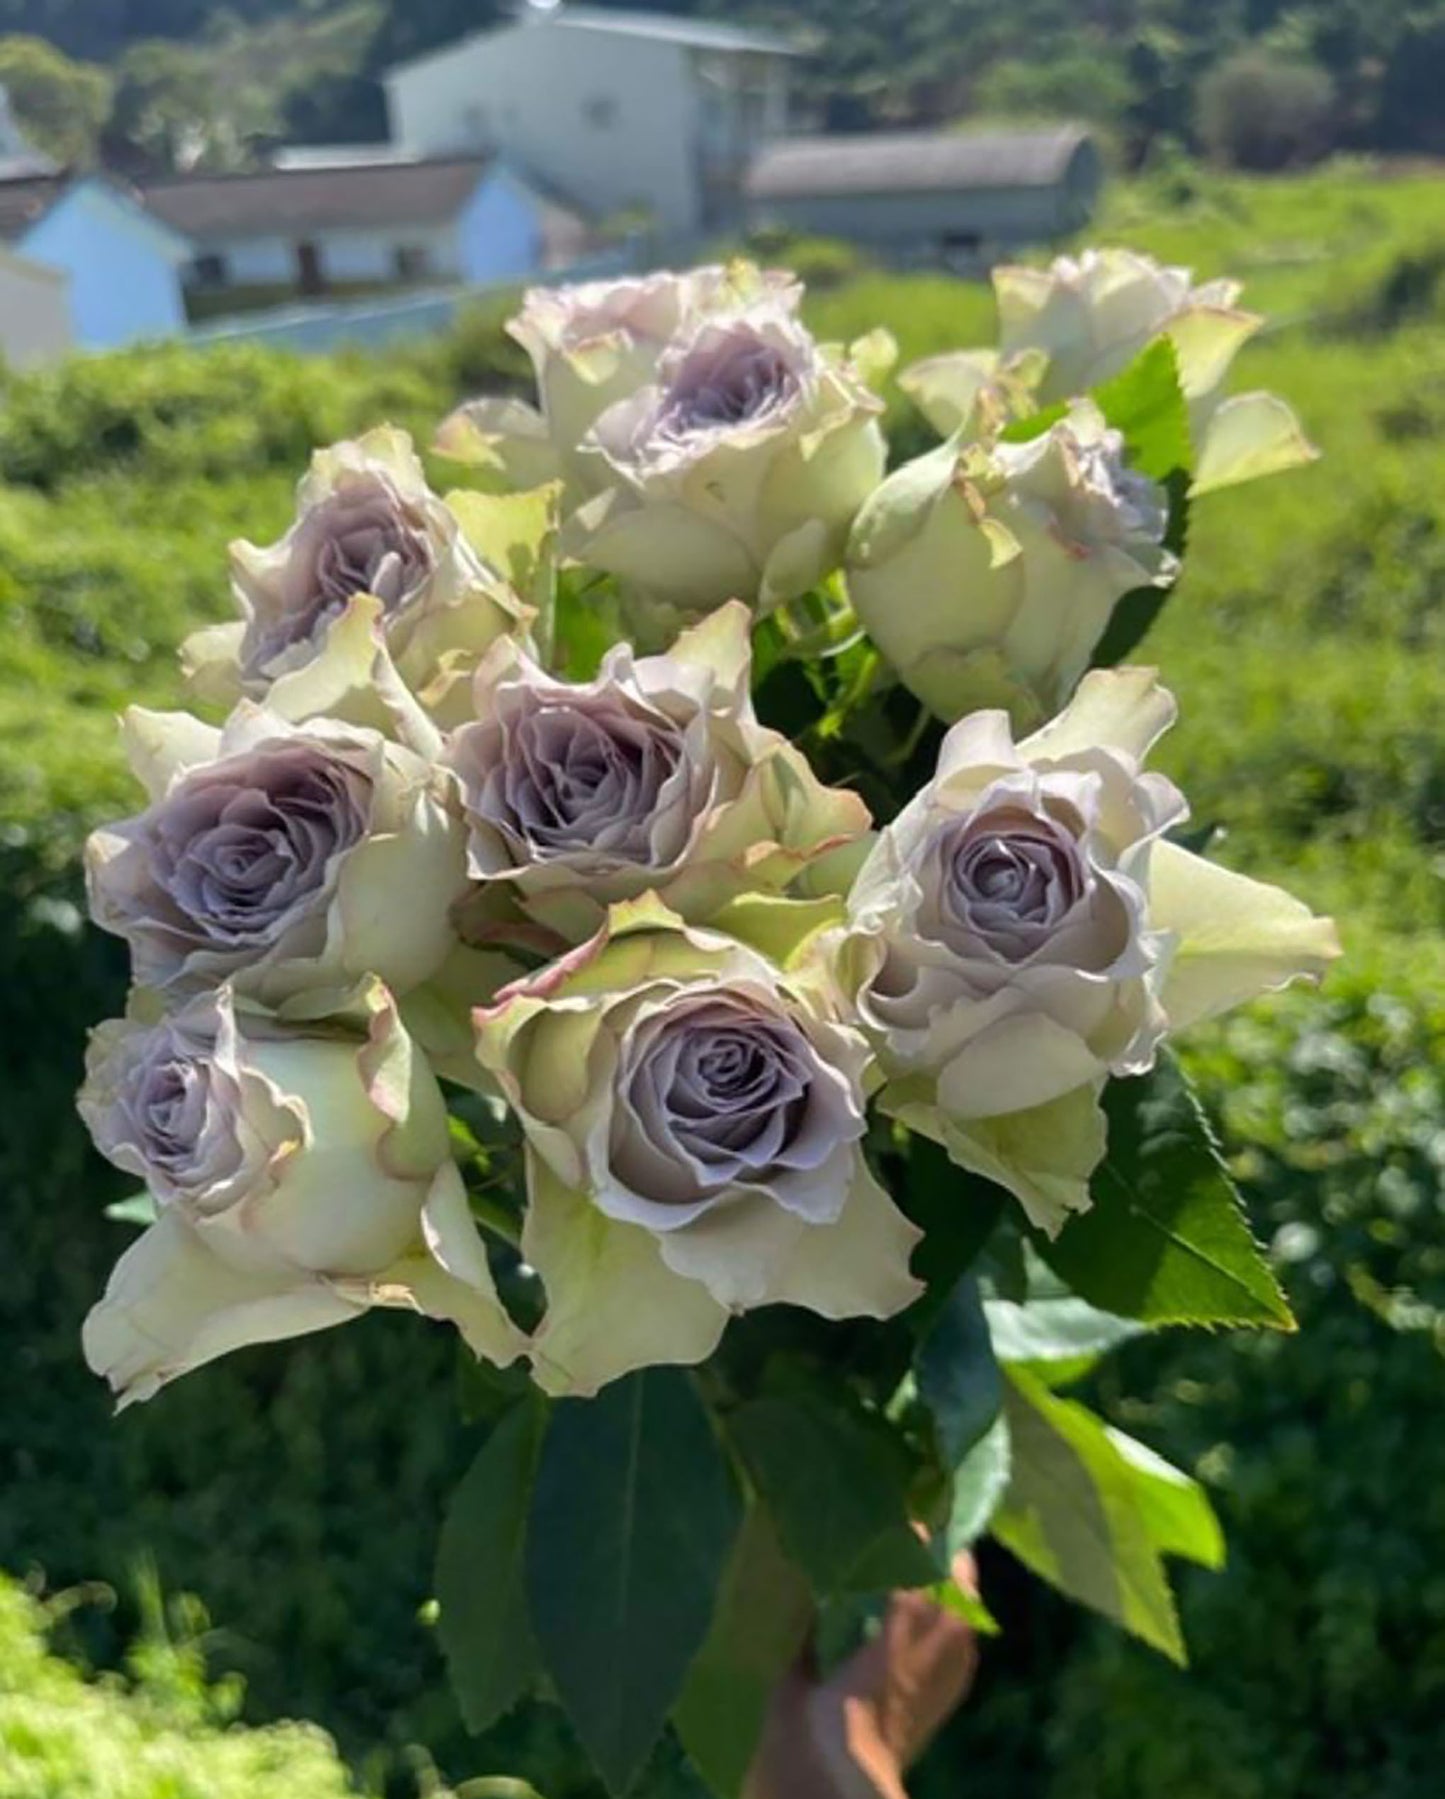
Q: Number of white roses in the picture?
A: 10